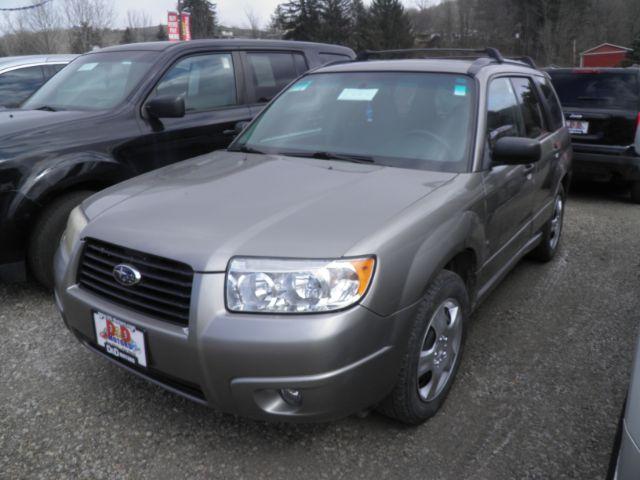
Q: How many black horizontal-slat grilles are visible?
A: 1